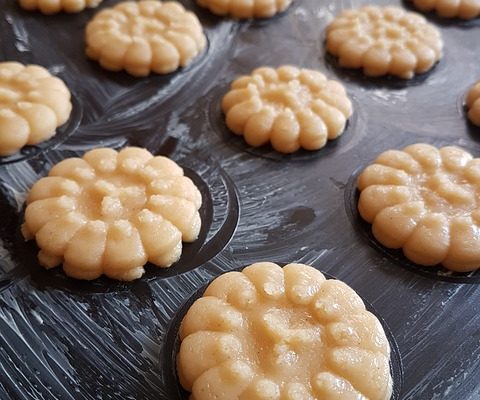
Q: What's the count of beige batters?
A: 11